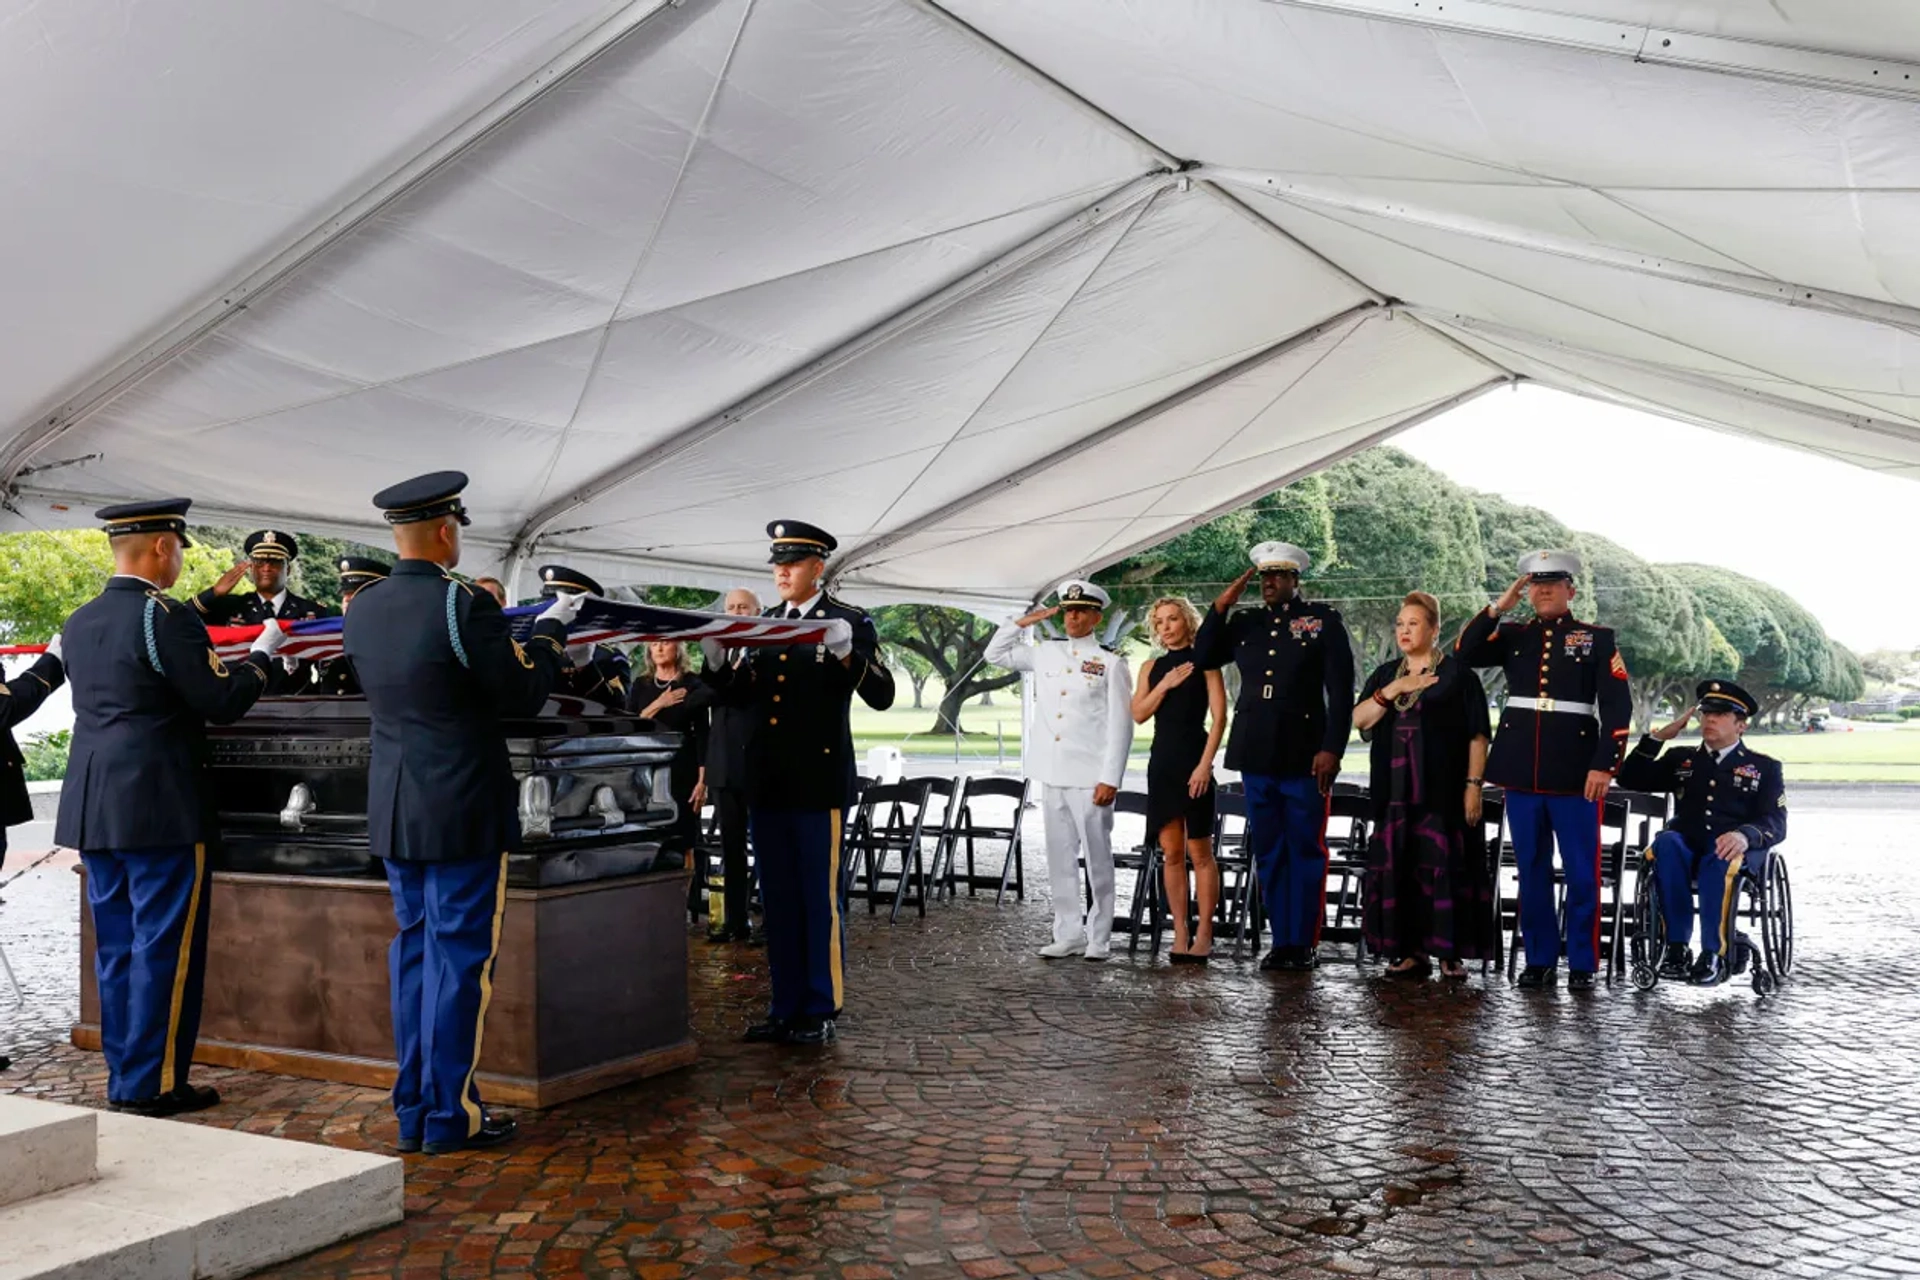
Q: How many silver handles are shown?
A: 4